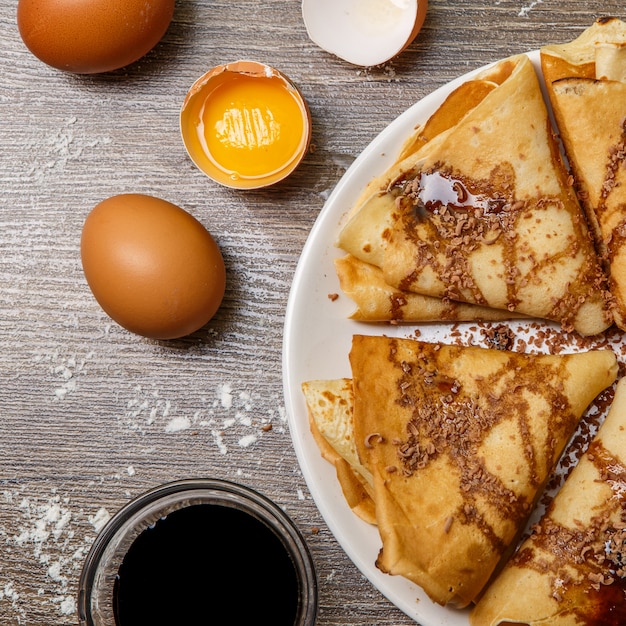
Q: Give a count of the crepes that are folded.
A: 4